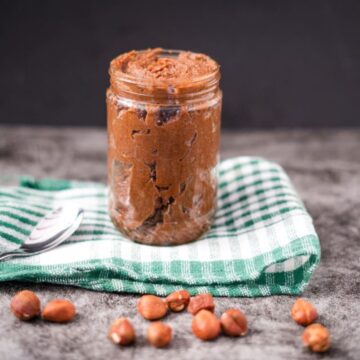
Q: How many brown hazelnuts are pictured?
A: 11